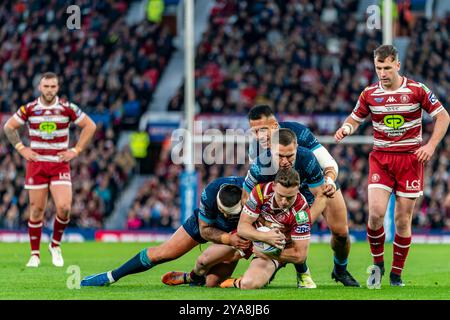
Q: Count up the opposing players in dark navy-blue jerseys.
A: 3